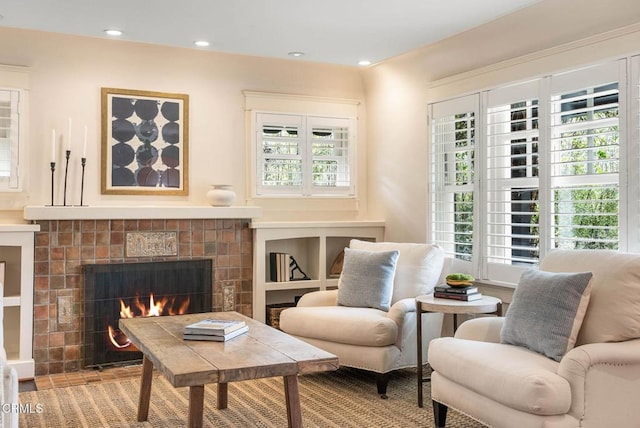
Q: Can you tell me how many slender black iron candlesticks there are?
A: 3